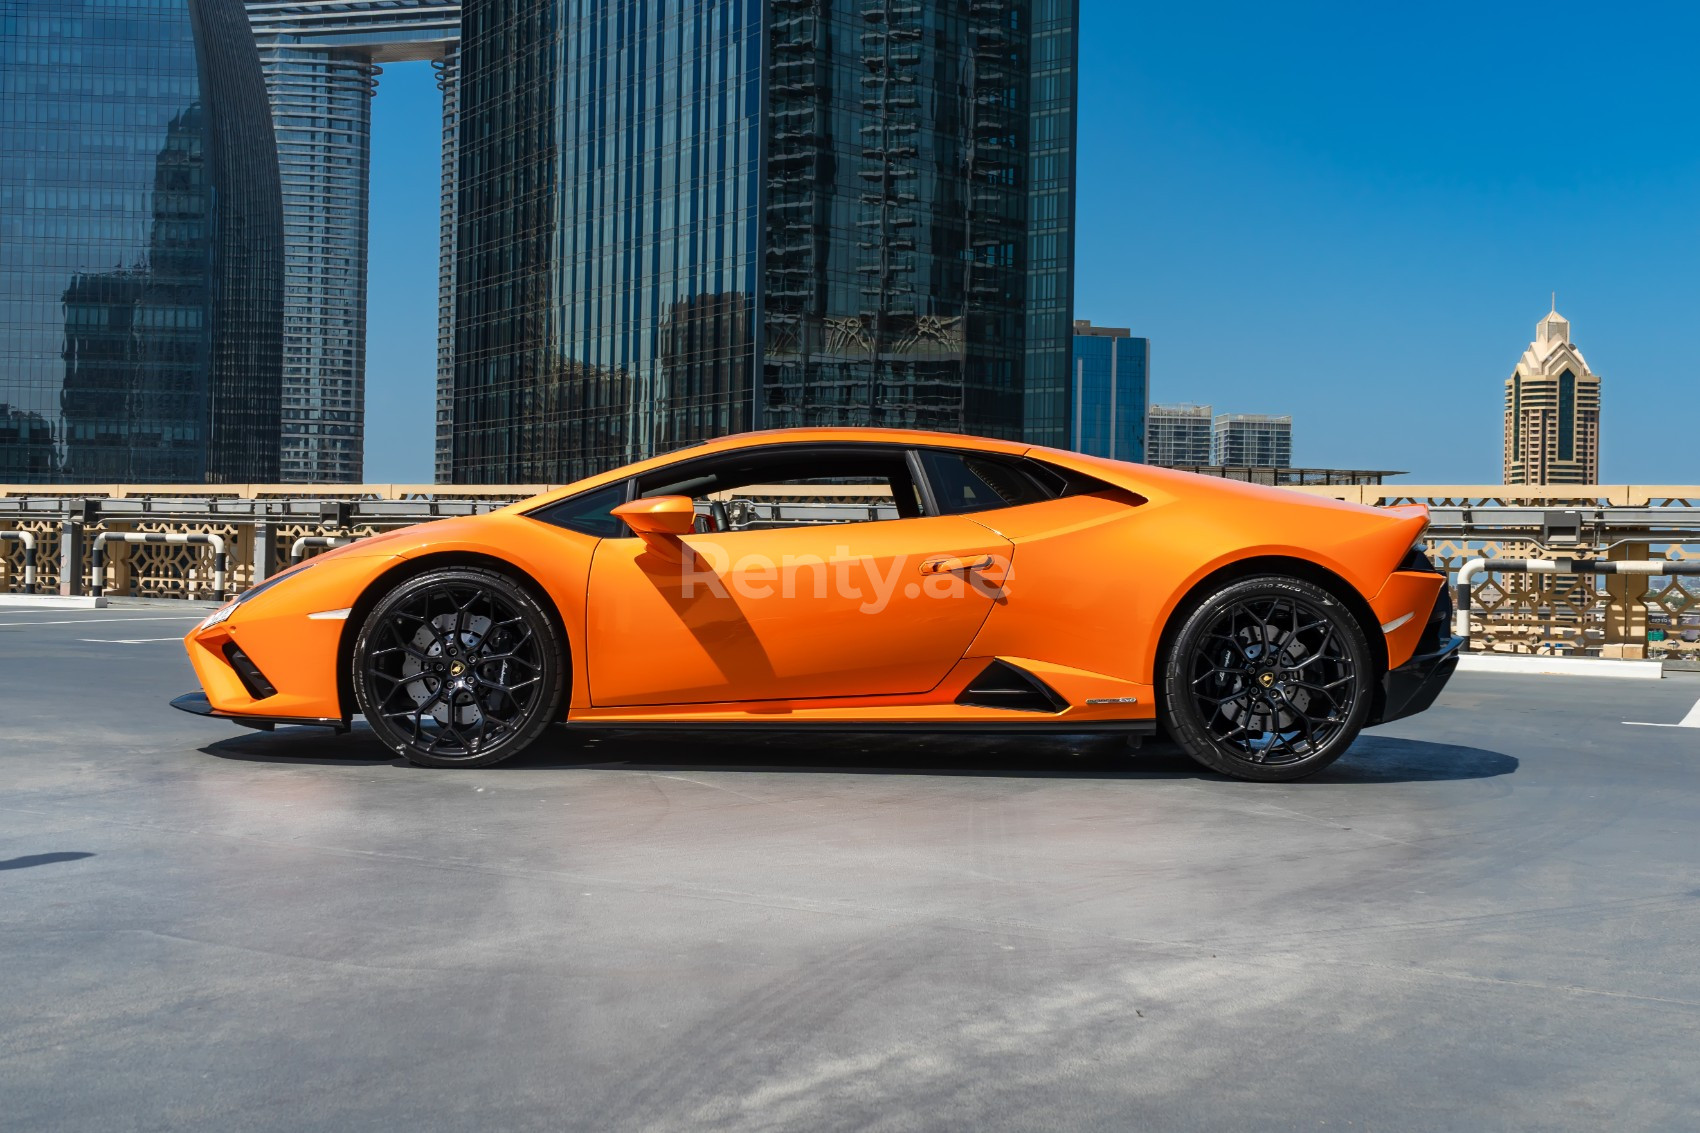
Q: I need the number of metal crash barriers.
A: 4